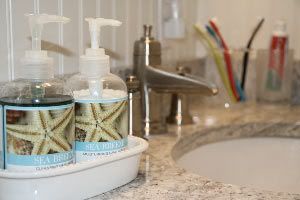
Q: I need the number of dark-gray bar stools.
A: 0